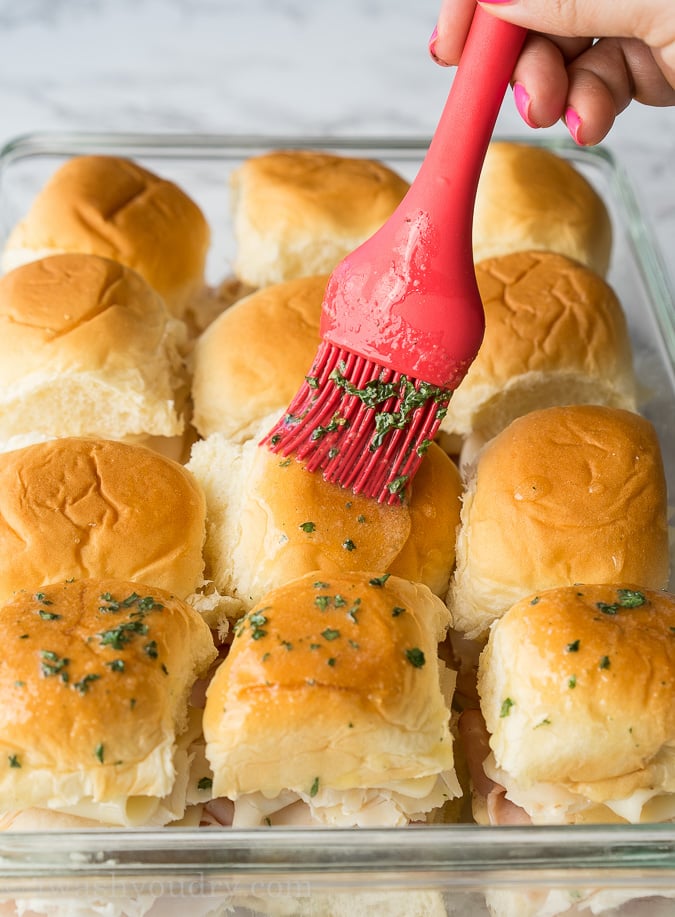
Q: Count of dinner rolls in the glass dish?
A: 12